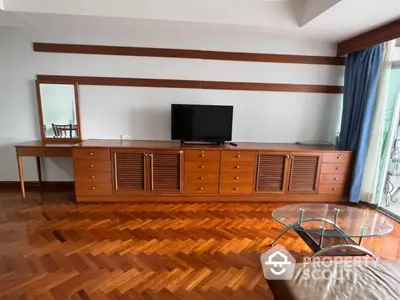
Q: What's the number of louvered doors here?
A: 4